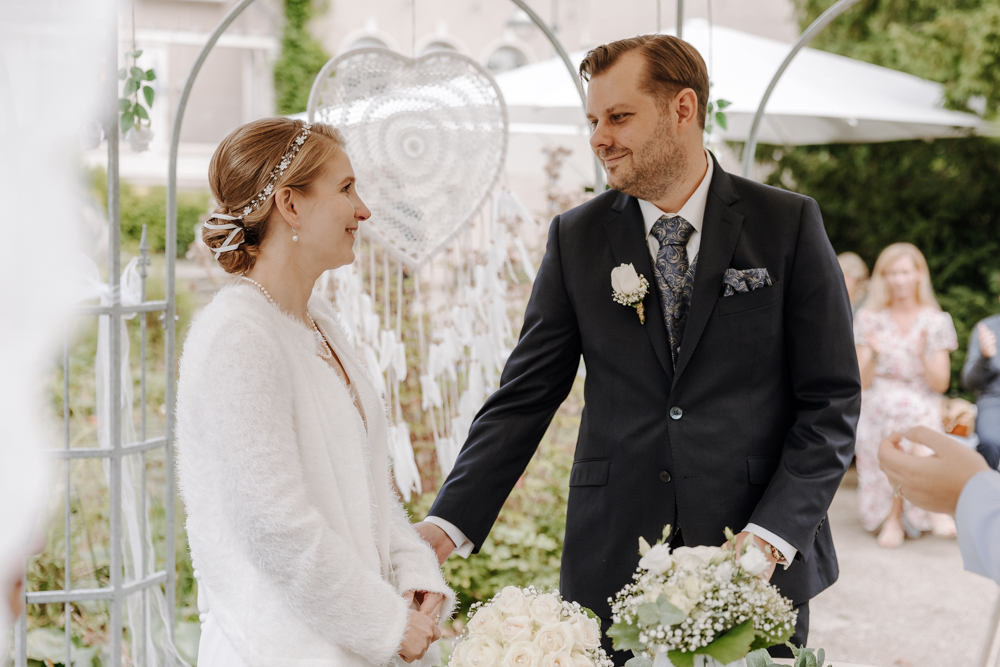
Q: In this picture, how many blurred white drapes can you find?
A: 1